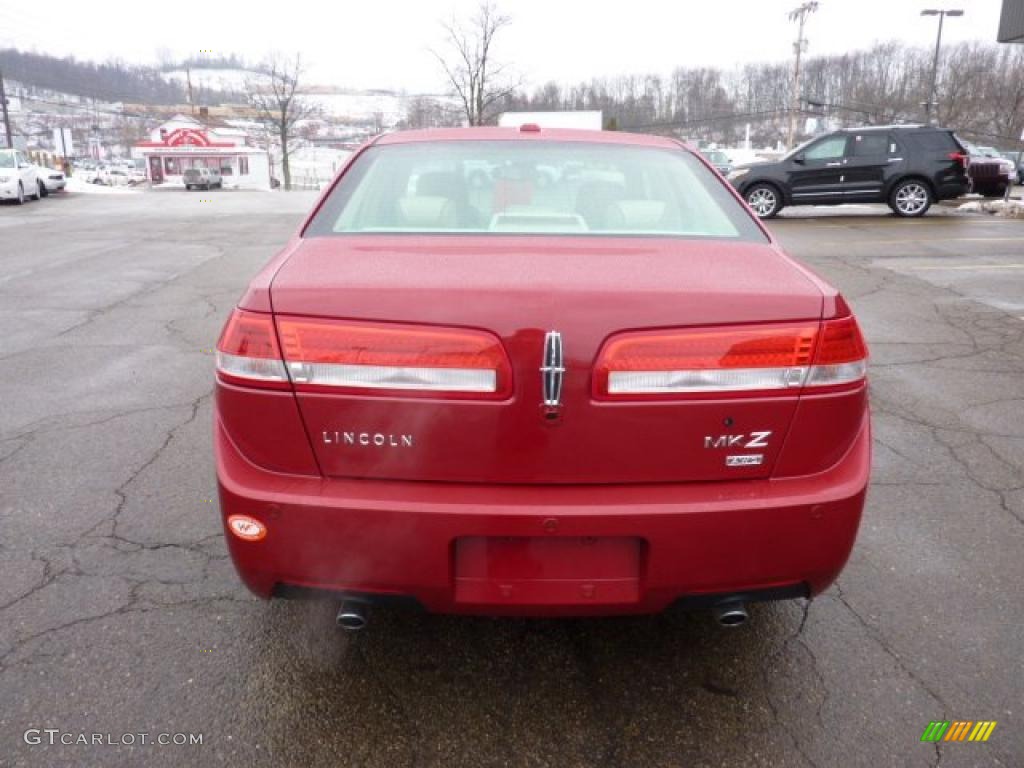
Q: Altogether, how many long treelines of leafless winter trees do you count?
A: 2